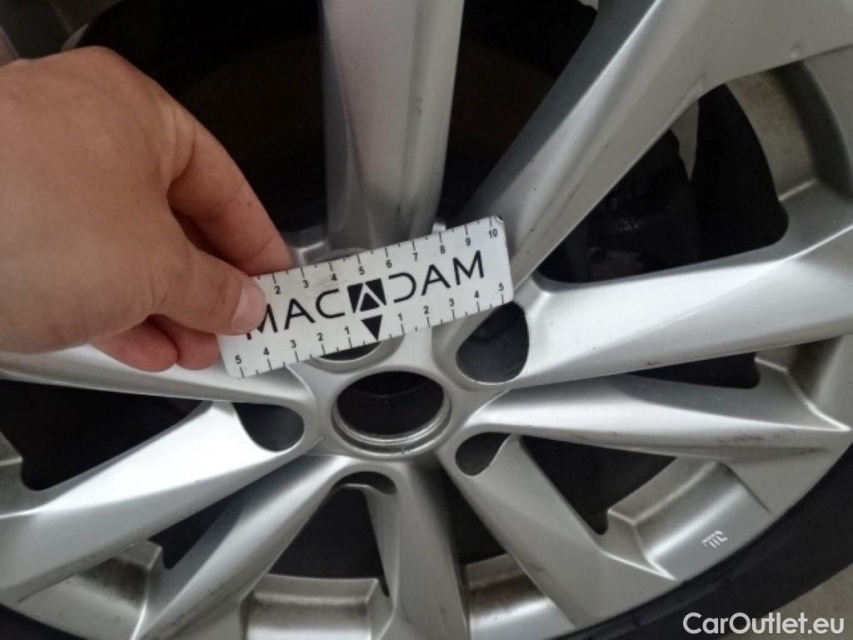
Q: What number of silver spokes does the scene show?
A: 9